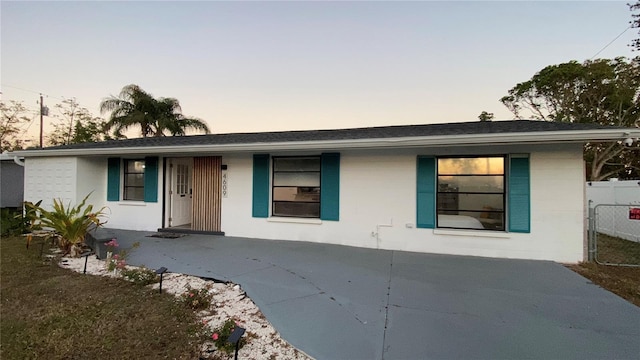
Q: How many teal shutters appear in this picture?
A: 6